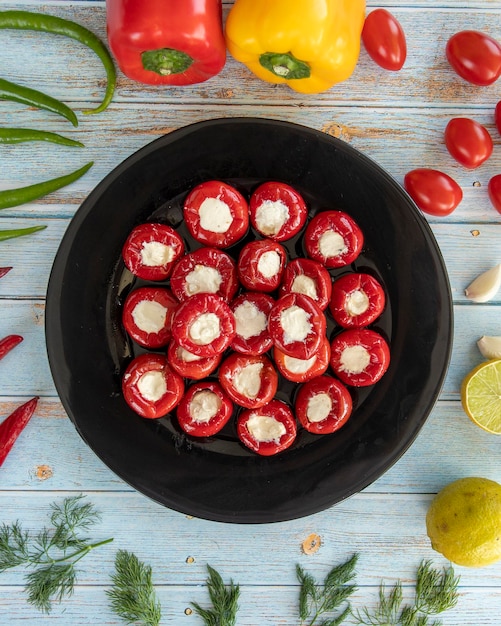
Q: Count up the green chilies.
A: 5